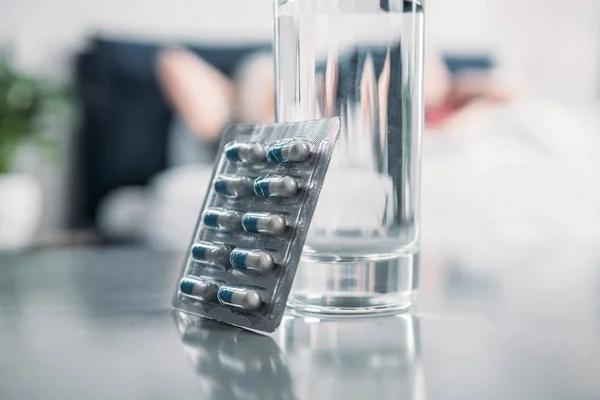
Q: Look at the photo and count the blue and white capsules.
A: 10